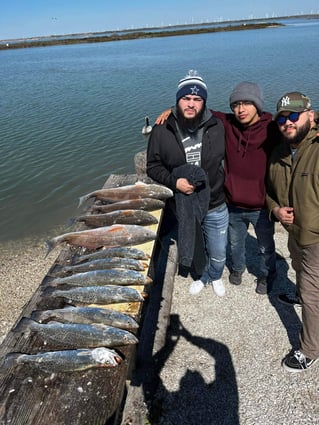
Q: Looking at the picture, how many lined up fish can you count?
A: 11